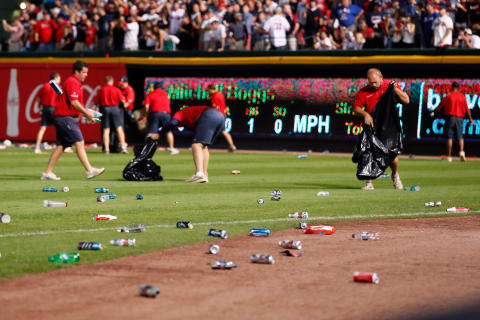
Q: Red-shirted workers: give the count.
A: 9